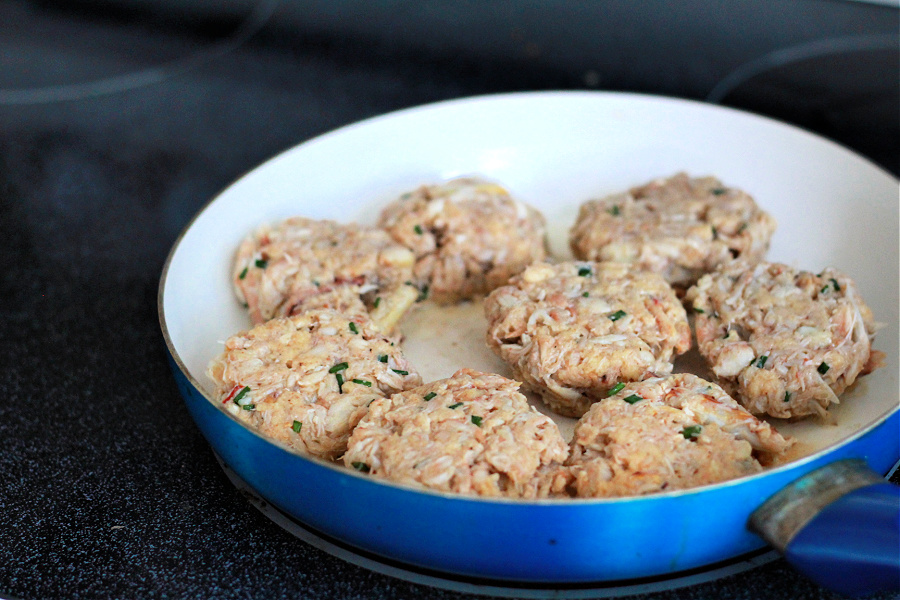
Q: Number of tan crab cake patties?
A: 8